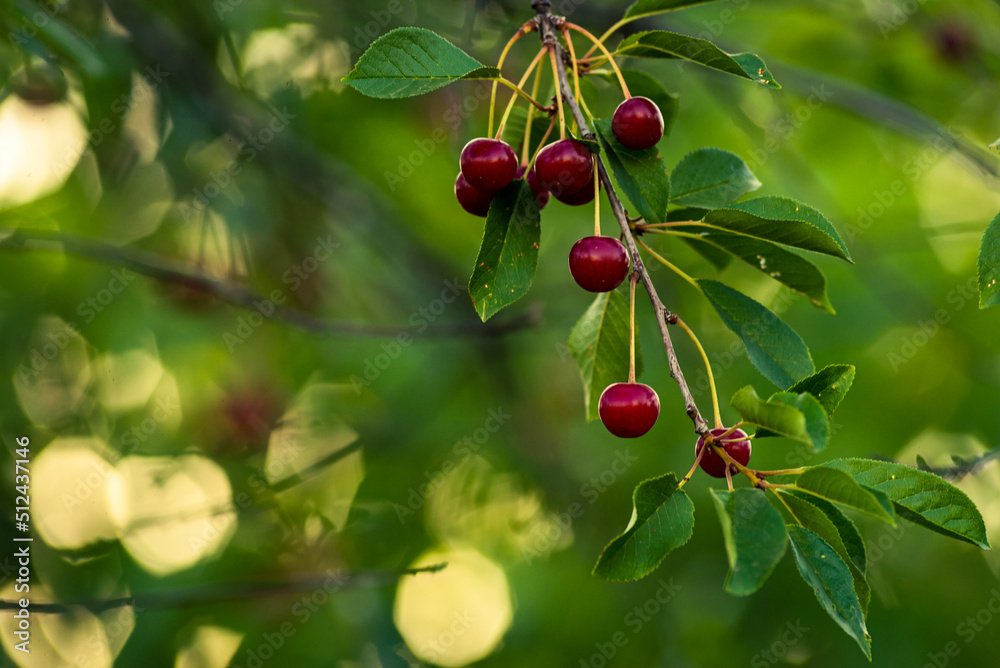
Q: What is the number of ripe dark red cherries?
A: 9